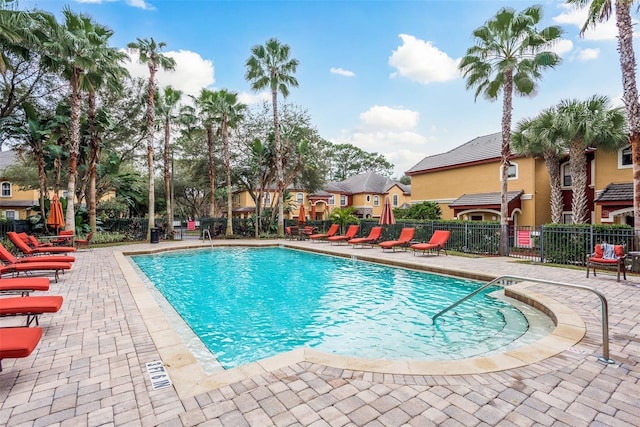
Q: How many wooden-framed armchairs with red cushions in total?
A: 1